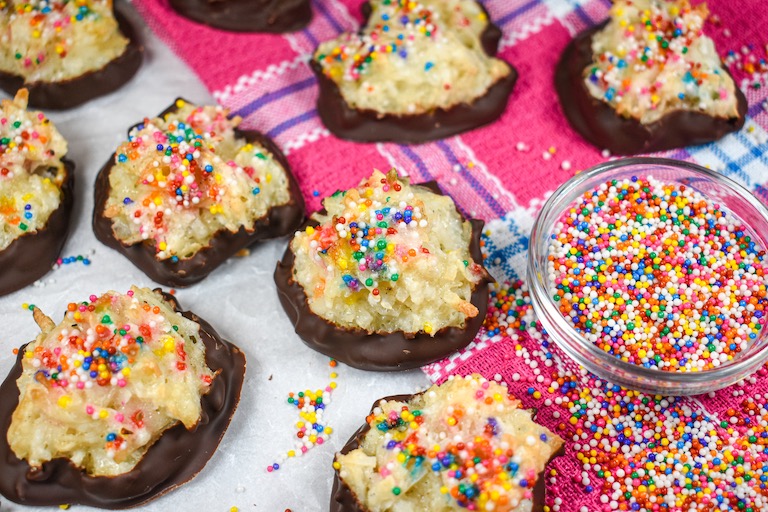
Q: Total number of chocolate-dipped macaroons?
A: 9